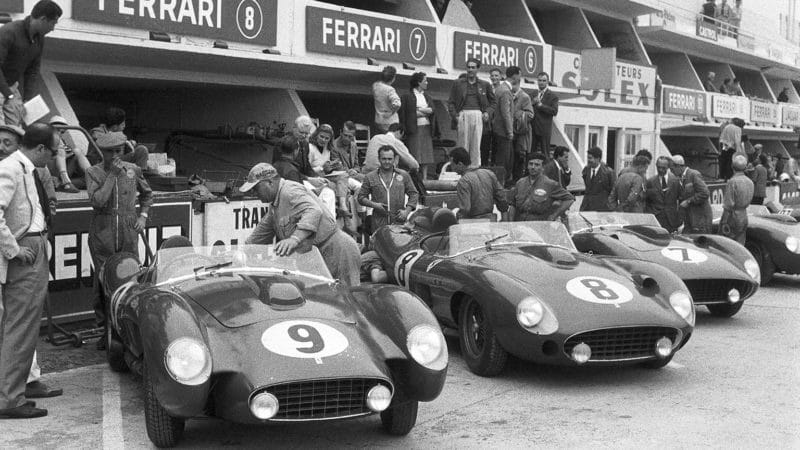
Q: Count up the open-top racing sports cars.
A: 4